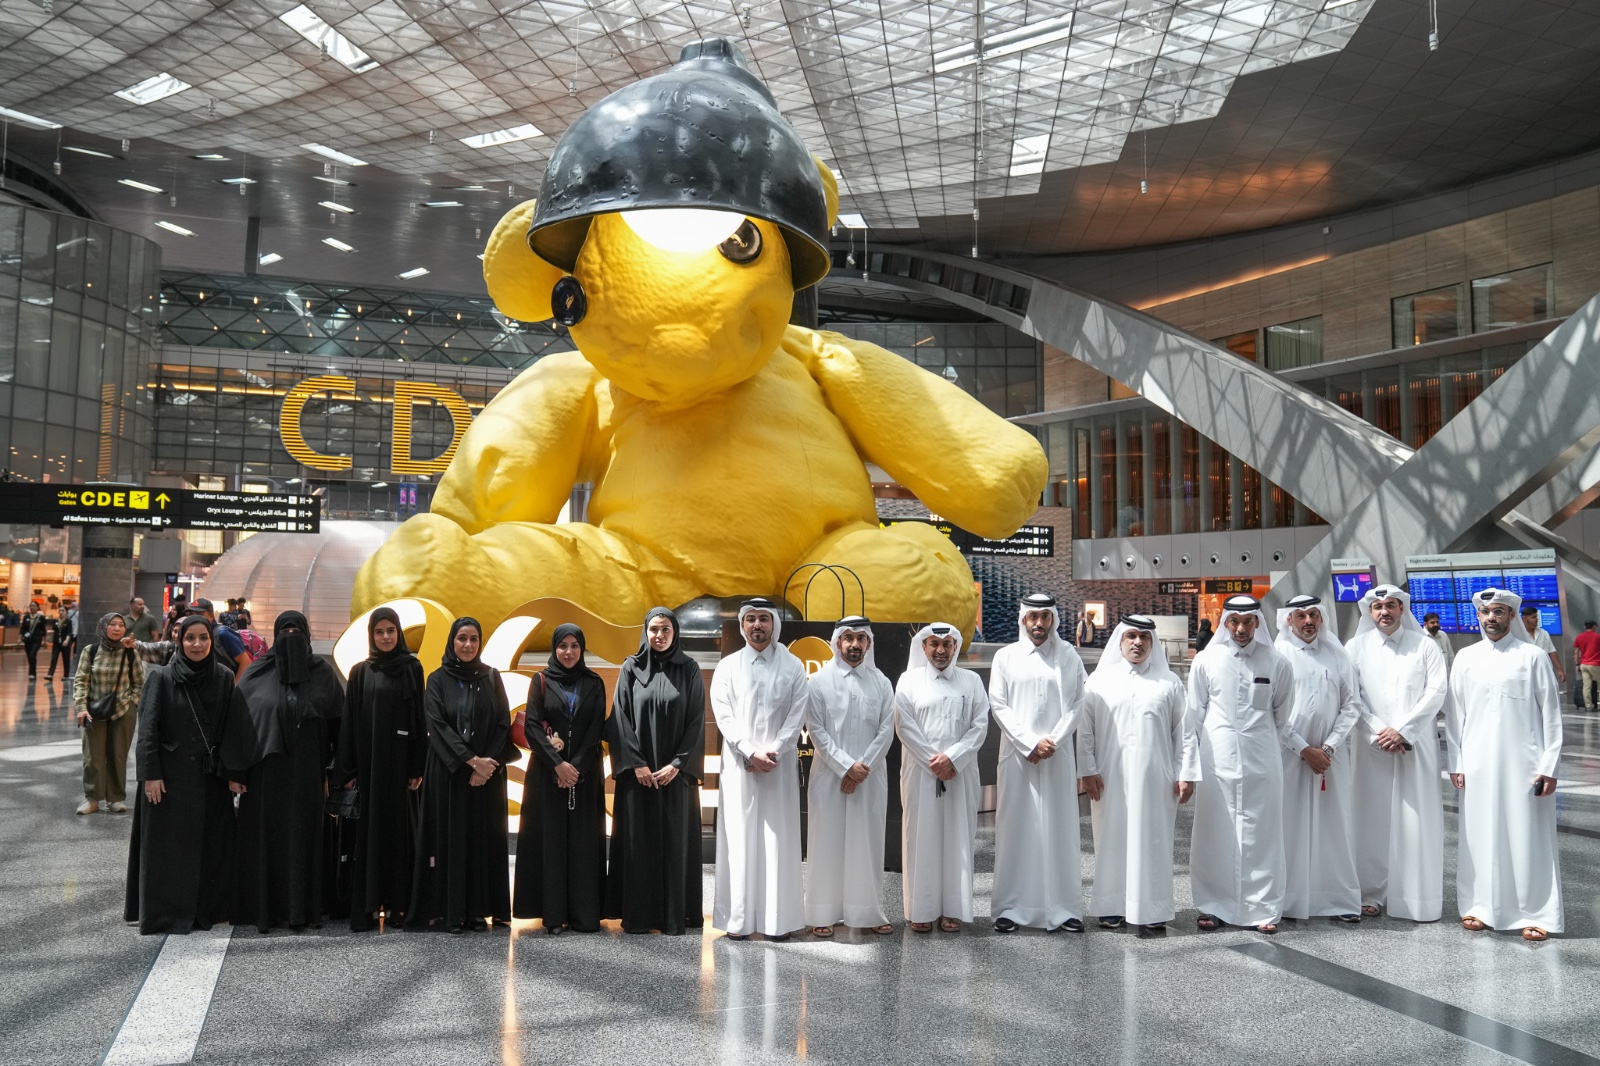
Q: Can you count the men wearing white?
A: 9